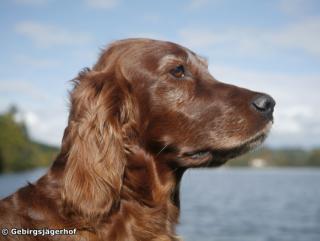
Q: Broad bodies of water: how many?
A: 1